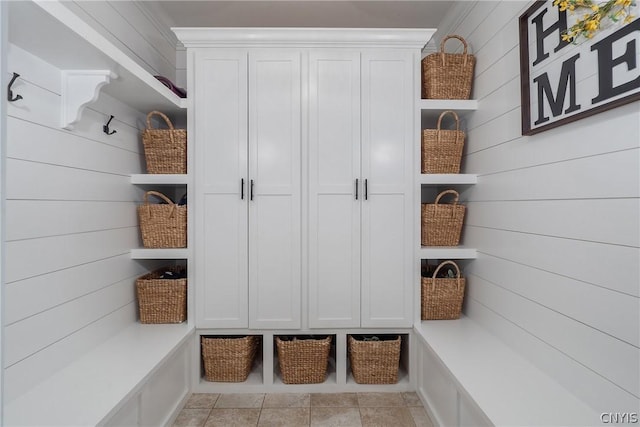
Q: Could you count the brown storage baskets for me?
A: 10